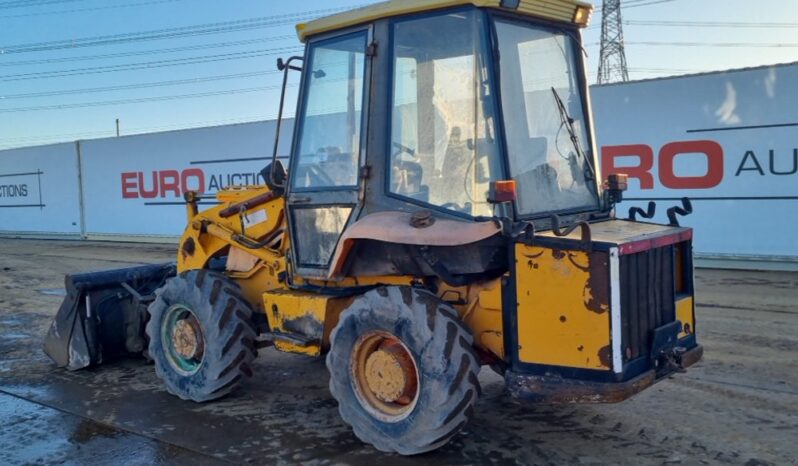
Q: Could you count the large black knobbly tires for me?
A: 2